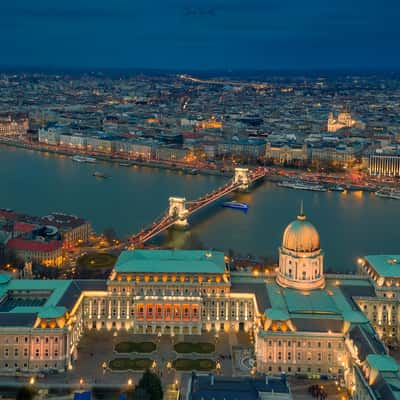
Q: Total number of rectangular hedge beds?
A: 4